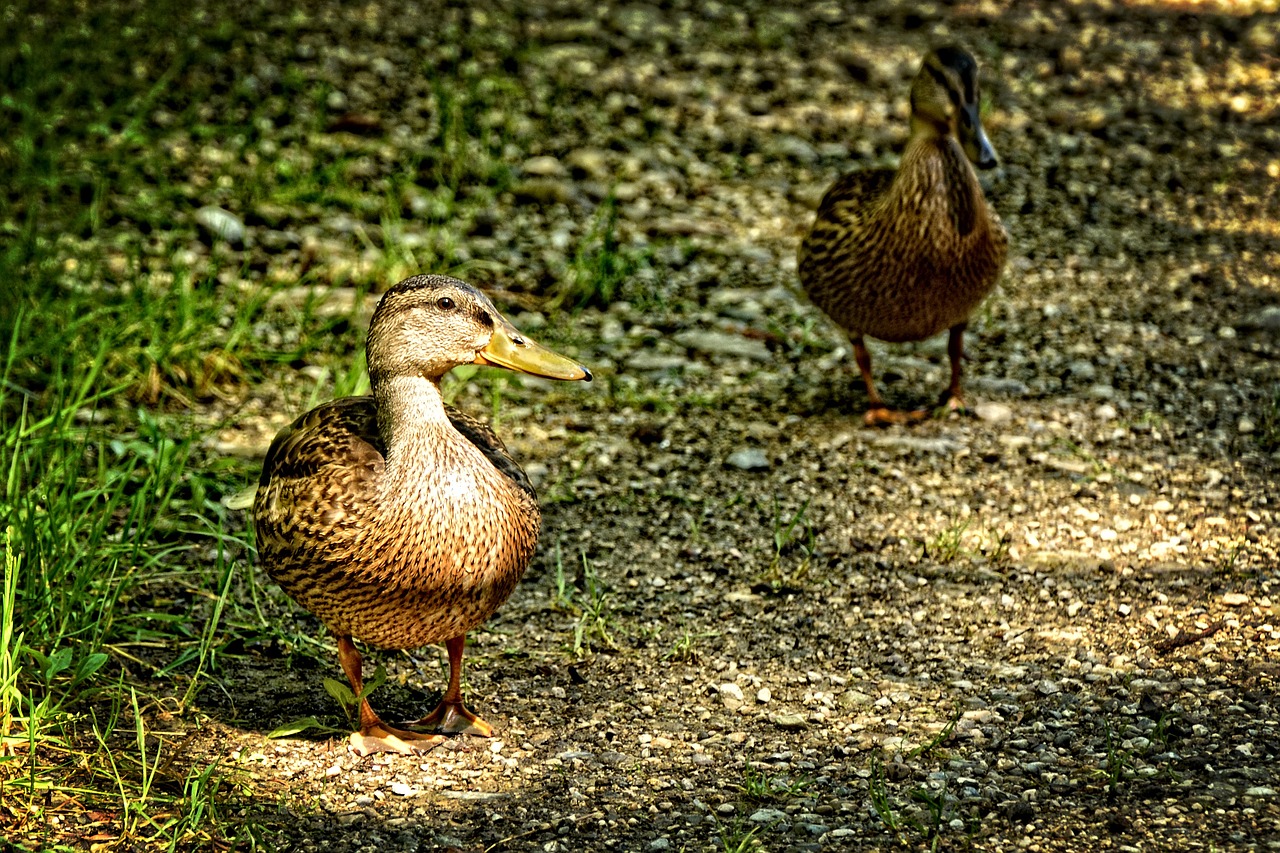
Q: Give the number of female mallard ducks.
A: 2